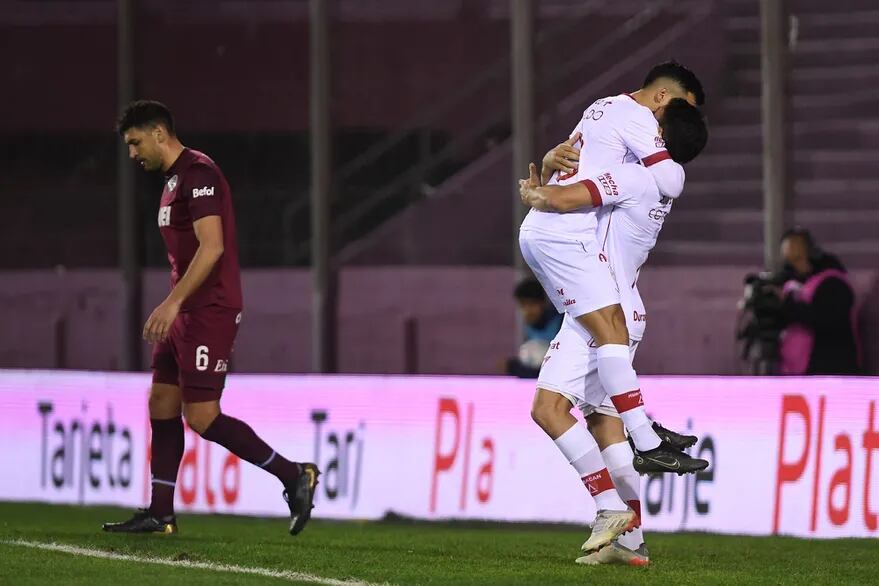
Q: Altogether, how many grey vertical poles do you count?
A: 4